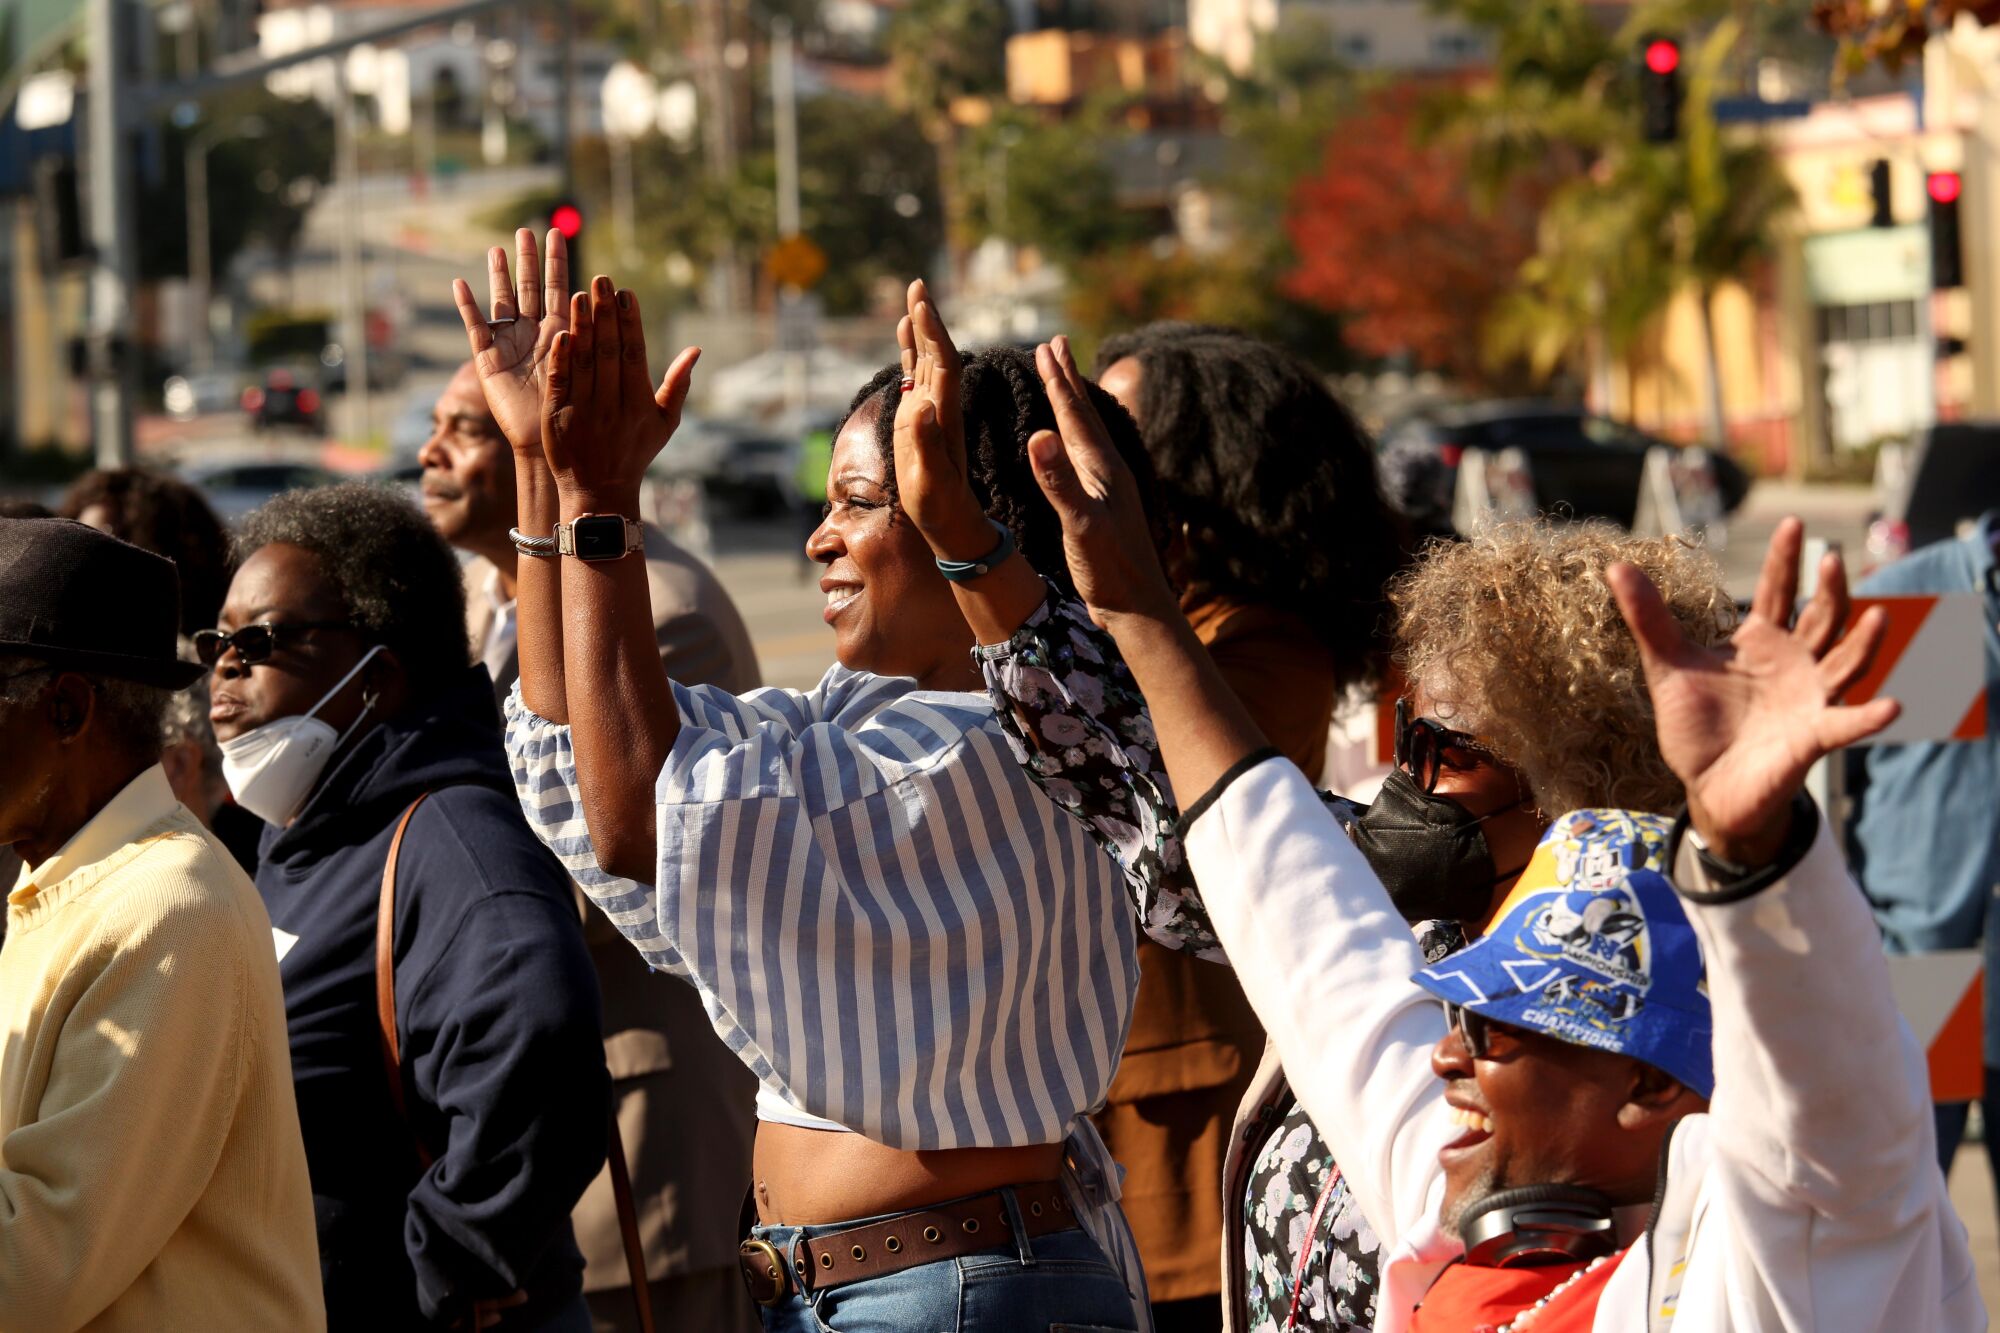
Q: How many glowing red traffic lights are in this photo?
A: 3